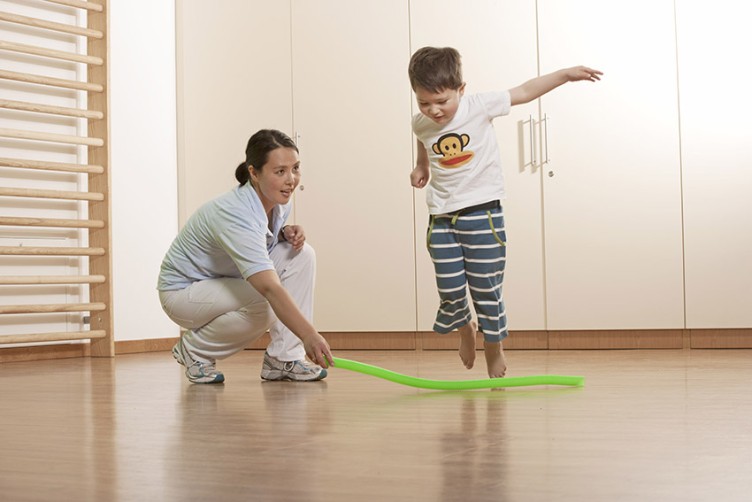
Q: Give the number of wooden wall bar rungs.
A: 13